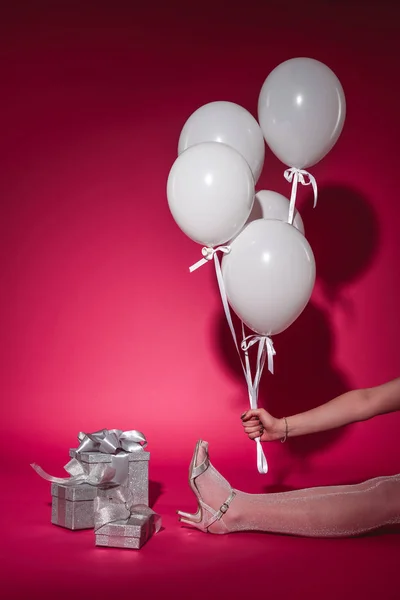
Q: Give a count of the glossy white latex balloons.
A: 5